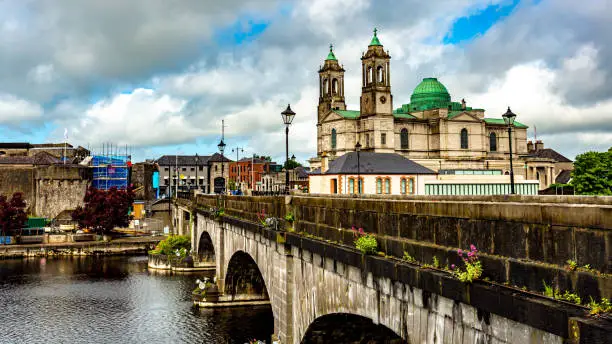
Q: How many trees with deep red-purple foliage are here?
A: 2